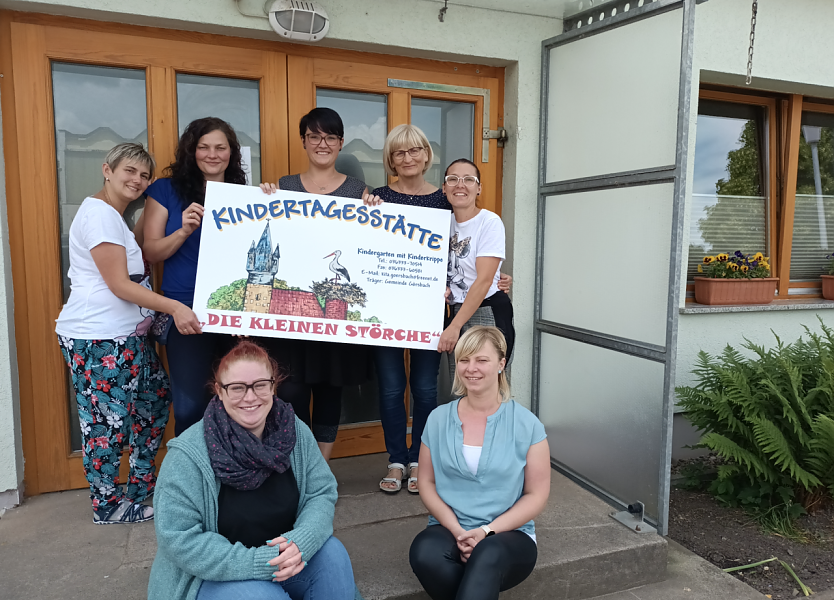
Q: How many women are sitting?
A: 2